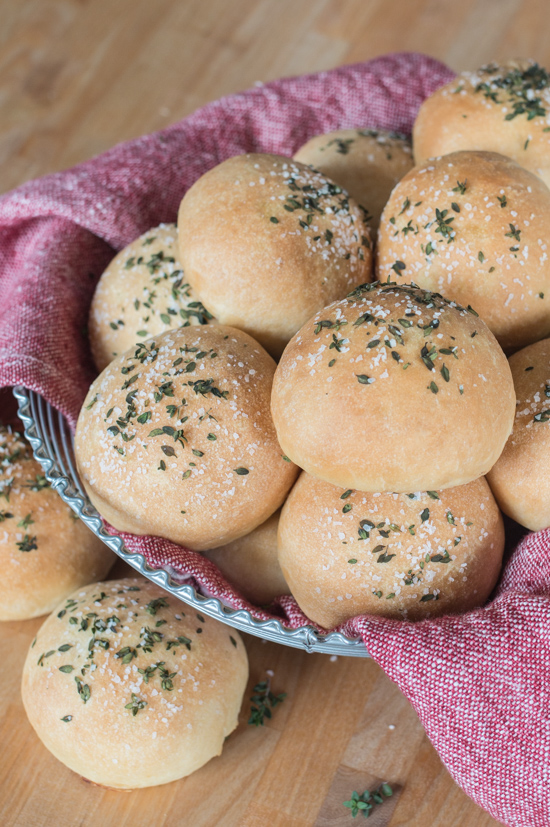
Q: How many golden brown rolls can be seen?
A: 12